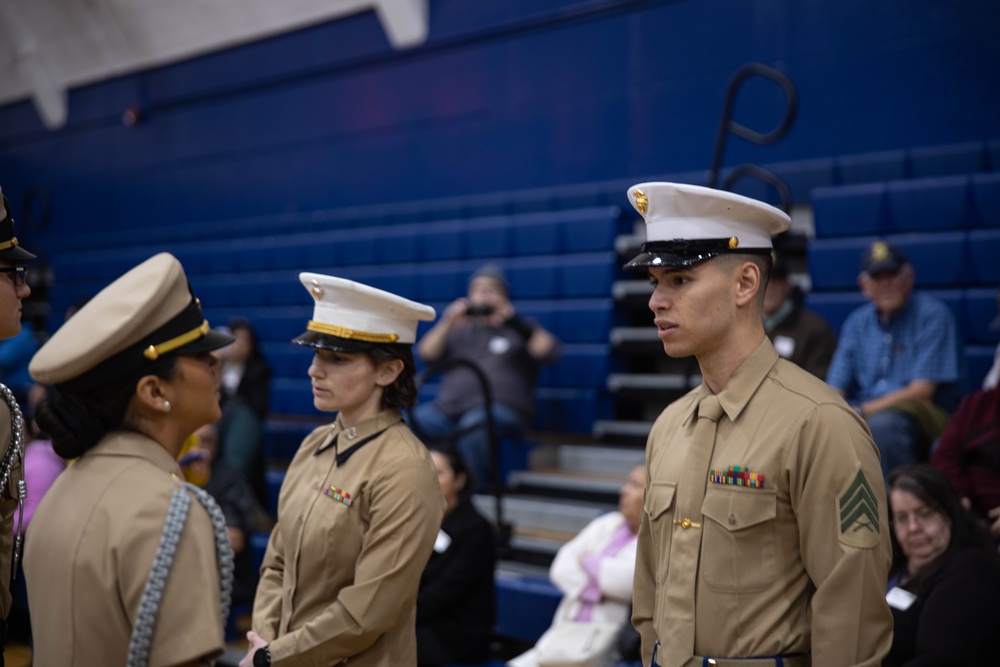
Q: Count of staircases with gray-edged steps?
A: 1